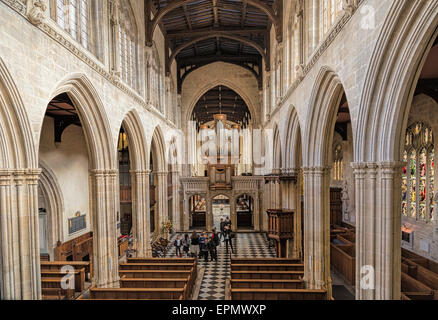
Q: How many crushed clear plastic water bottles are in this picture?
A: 0